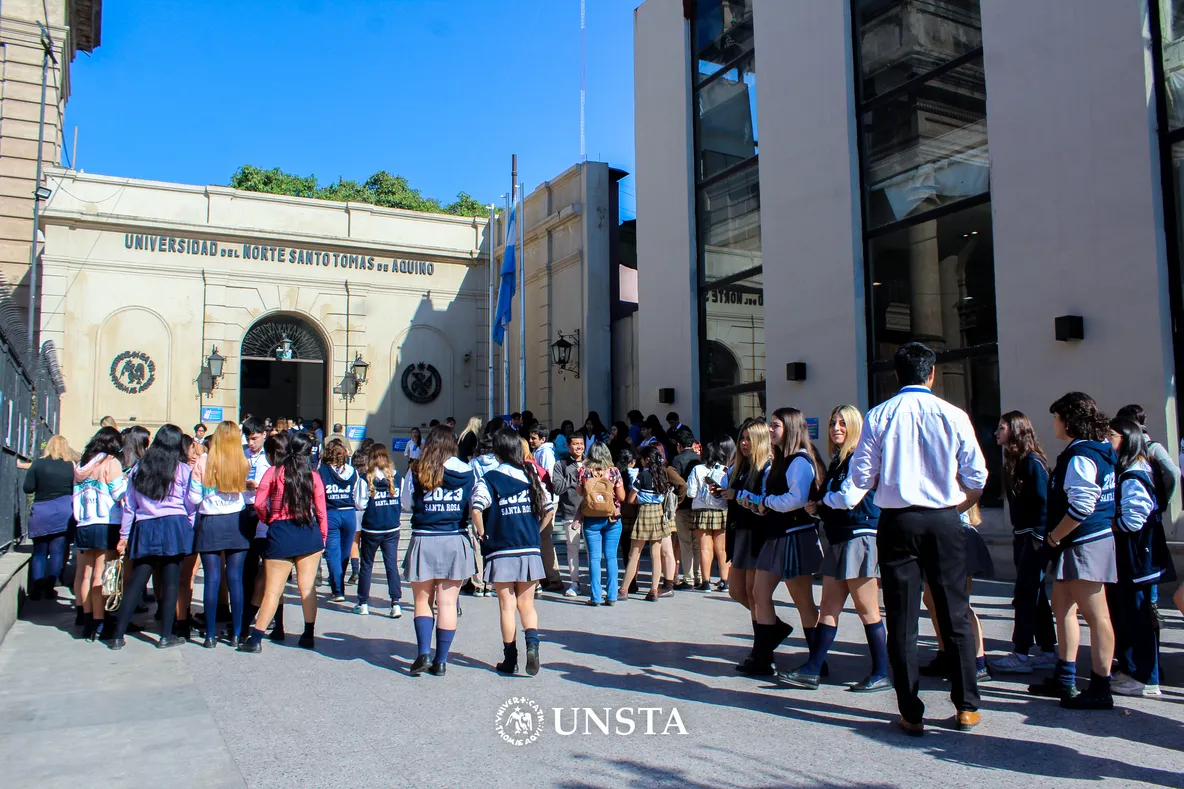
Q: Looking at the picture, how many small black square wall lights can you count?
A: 3